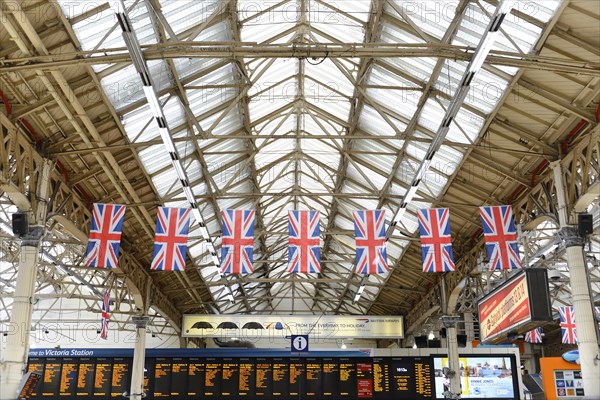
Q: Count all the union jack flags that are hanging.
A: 10